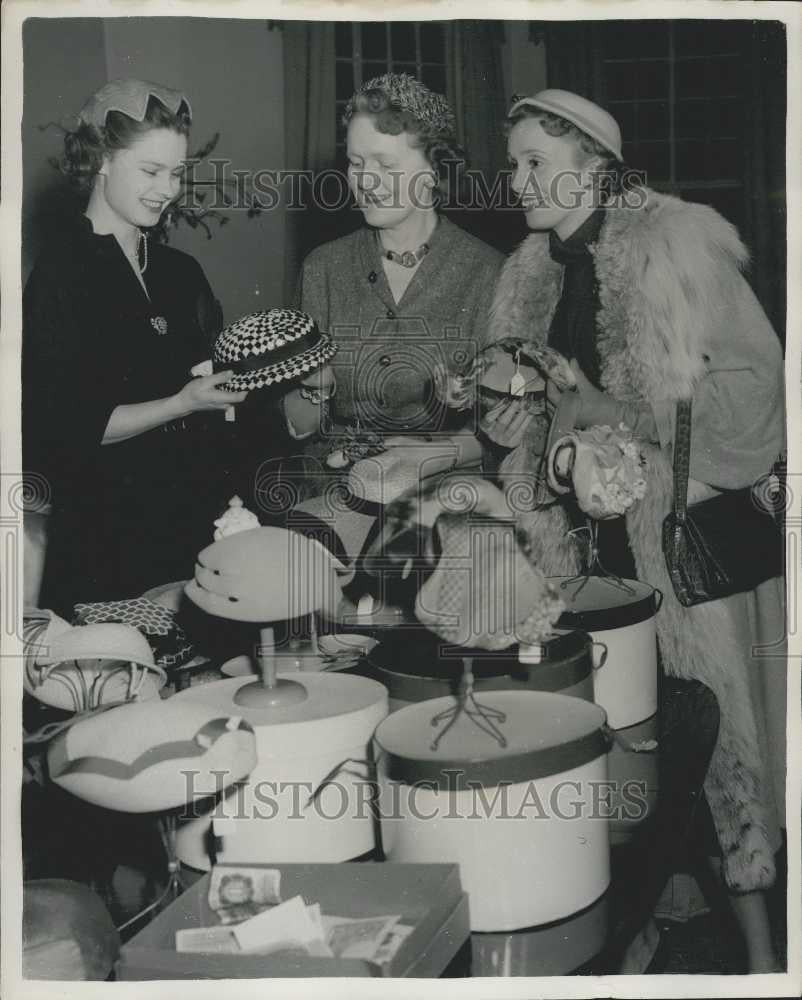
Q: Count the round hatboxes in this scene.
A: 4